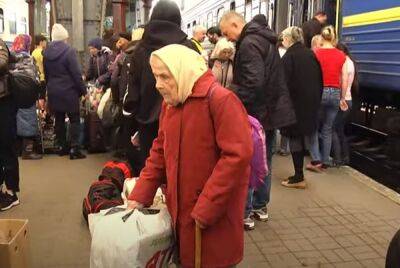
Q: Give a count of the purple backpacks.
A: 1